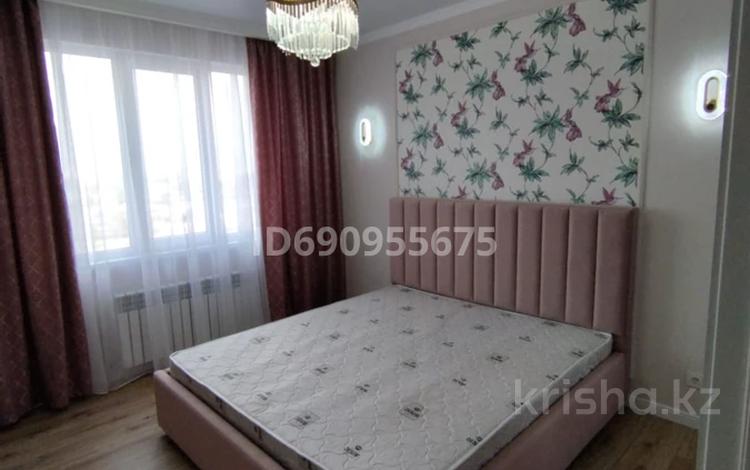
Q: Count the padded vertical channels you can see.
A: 11